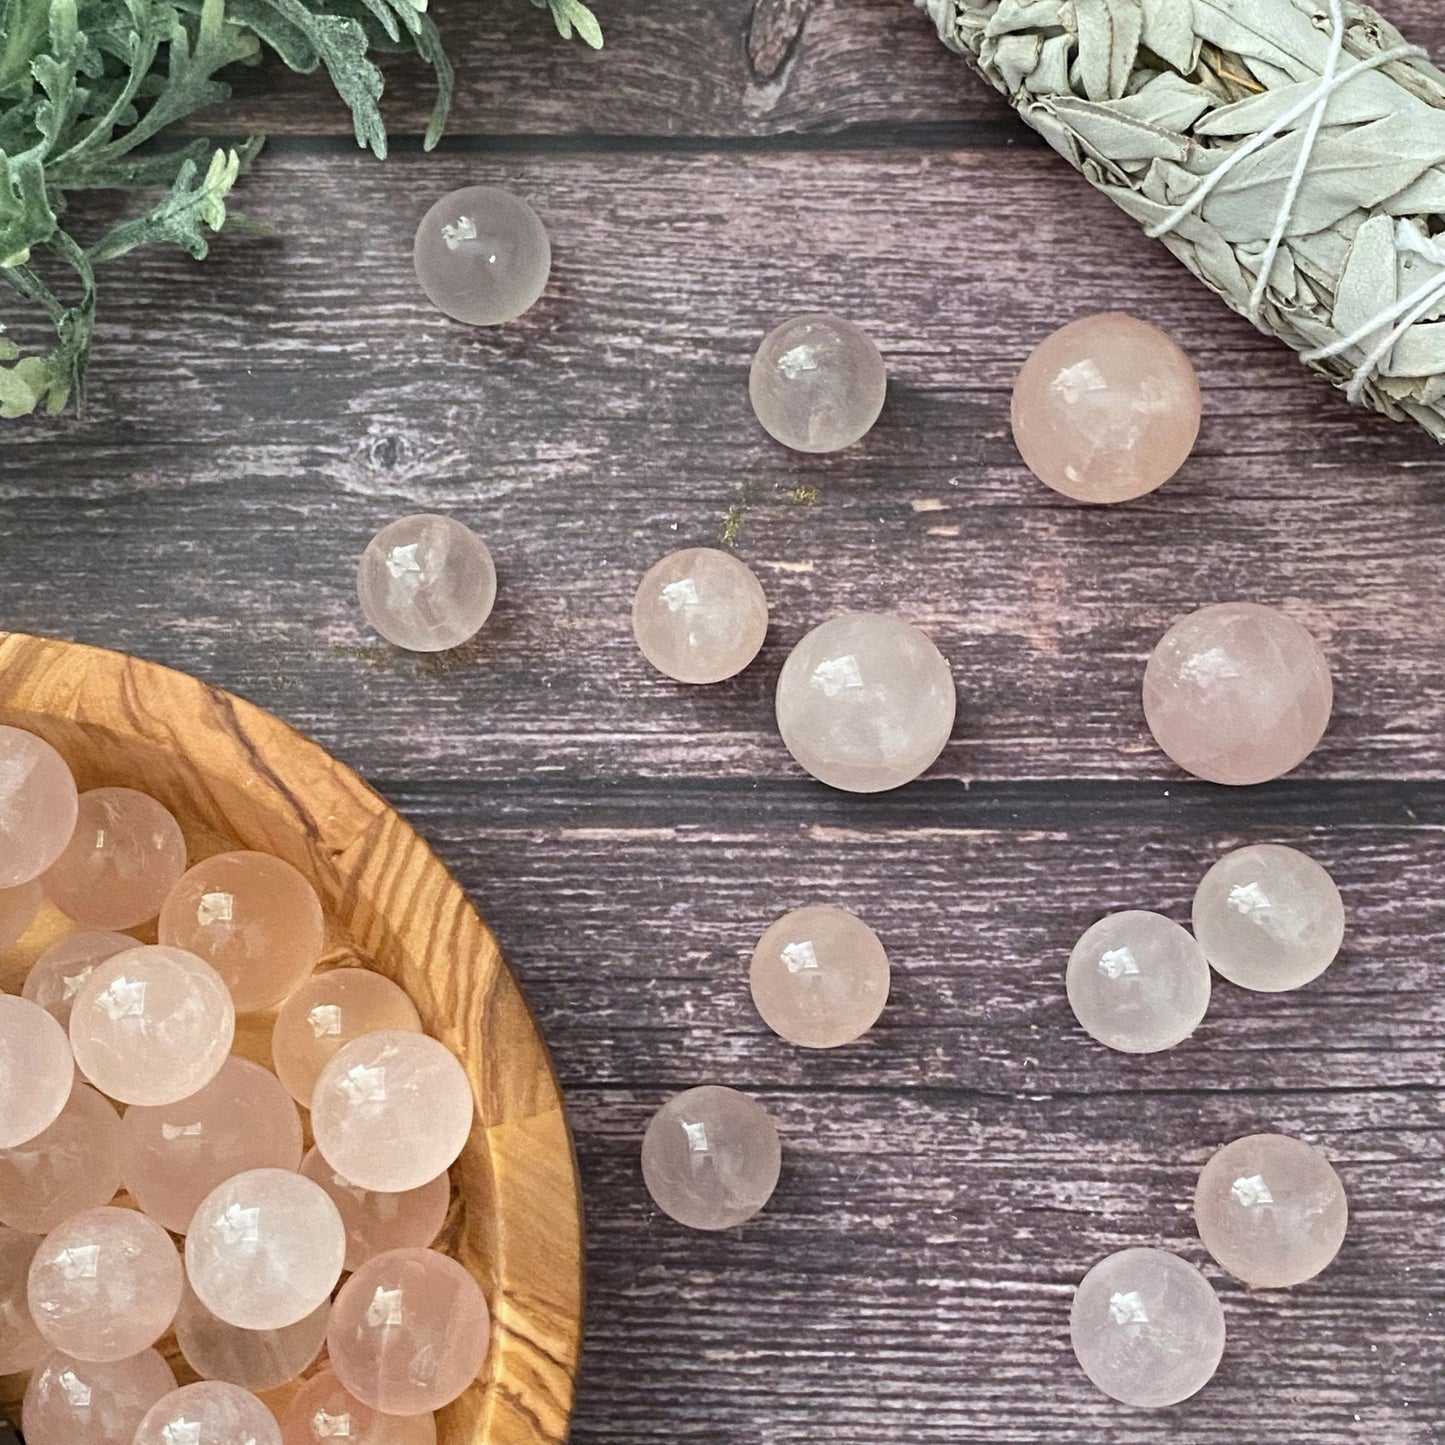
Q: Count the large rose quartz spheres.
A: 3